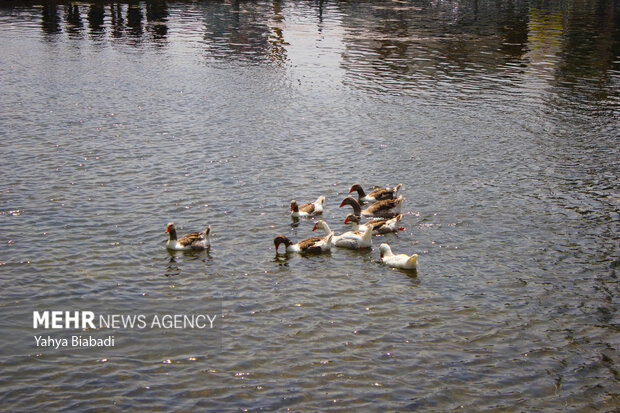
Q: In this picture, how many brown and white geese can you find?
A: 6